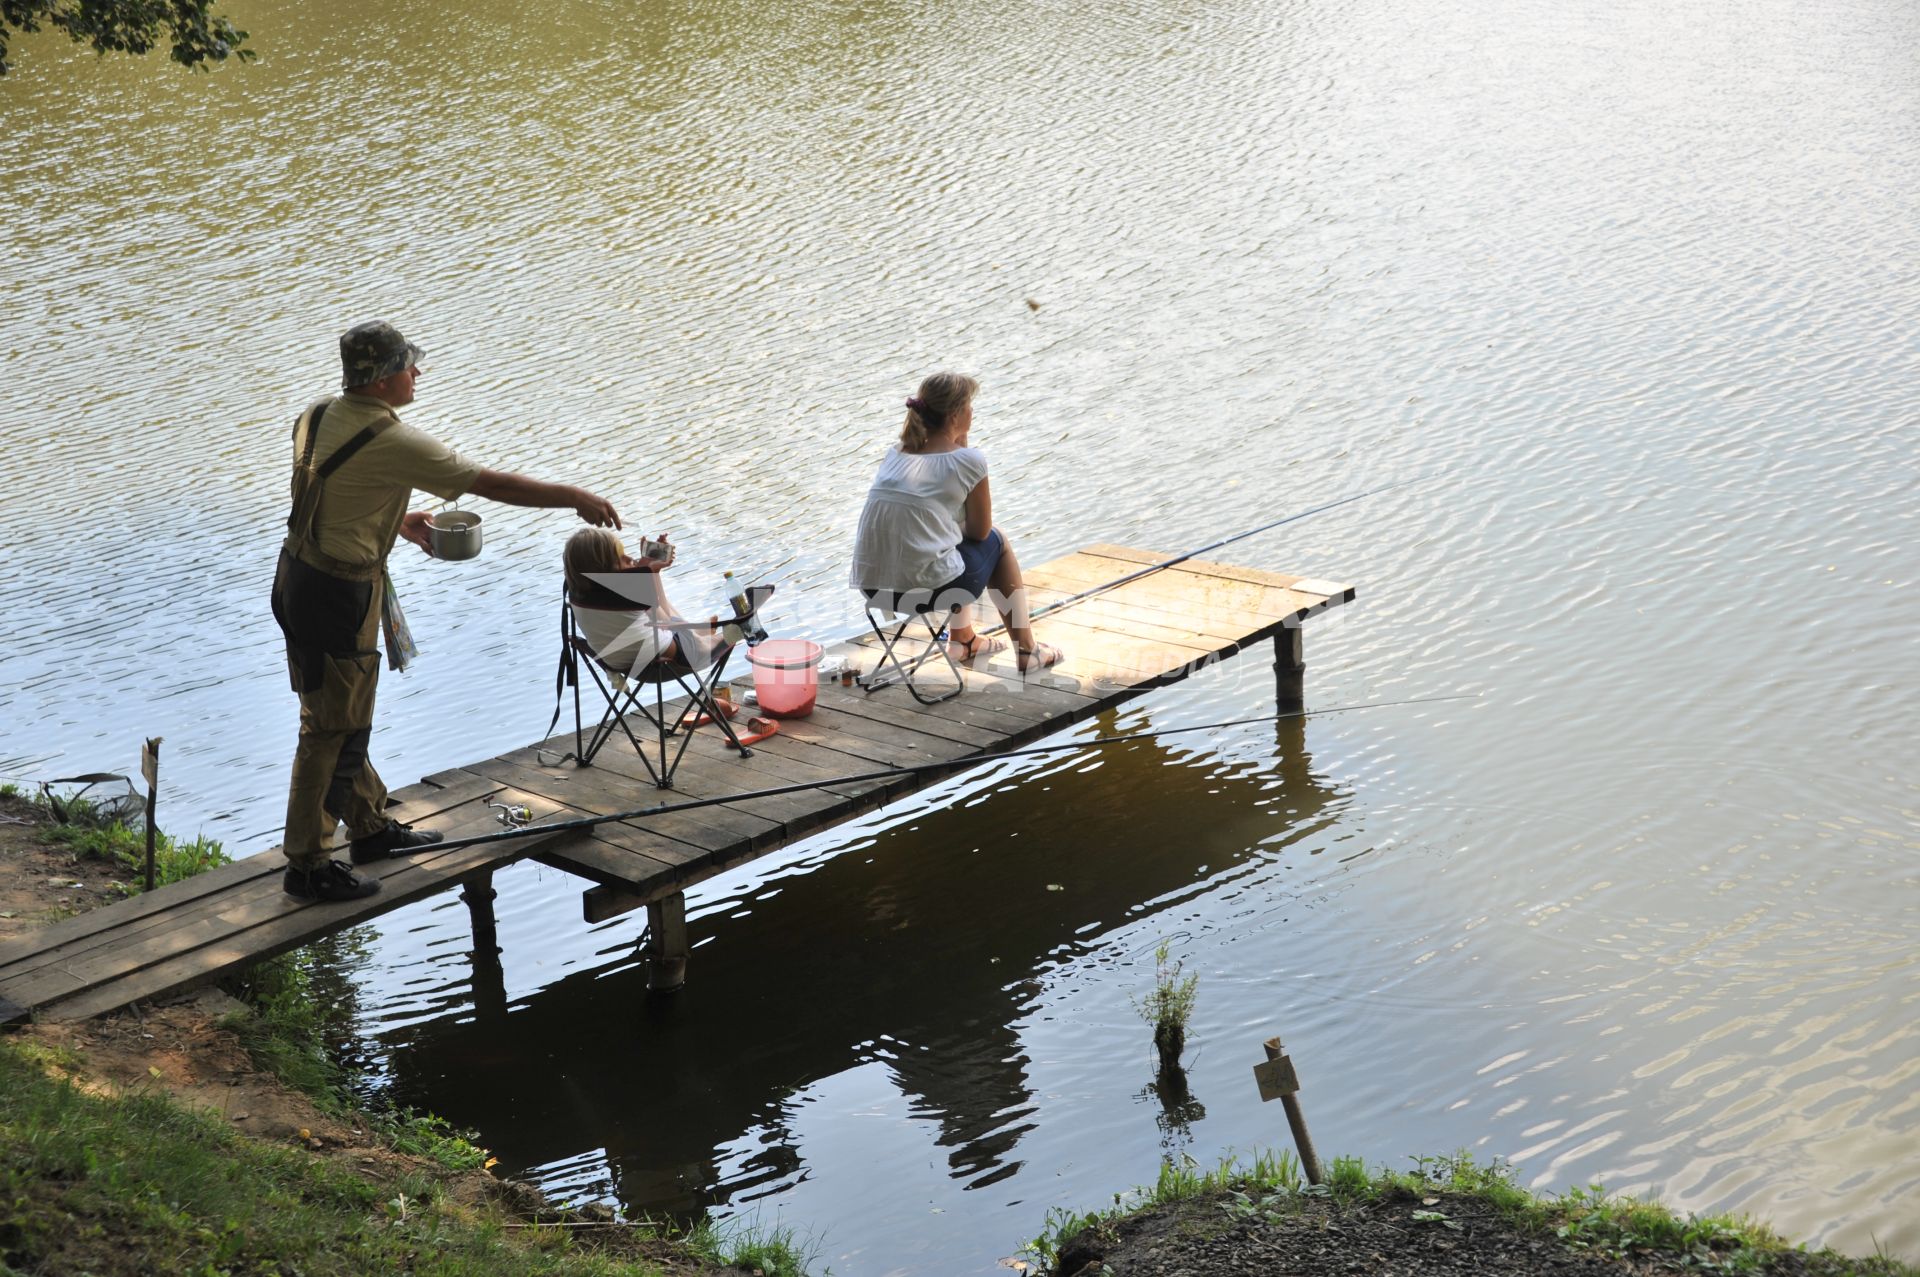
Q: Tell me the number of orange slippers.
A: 2